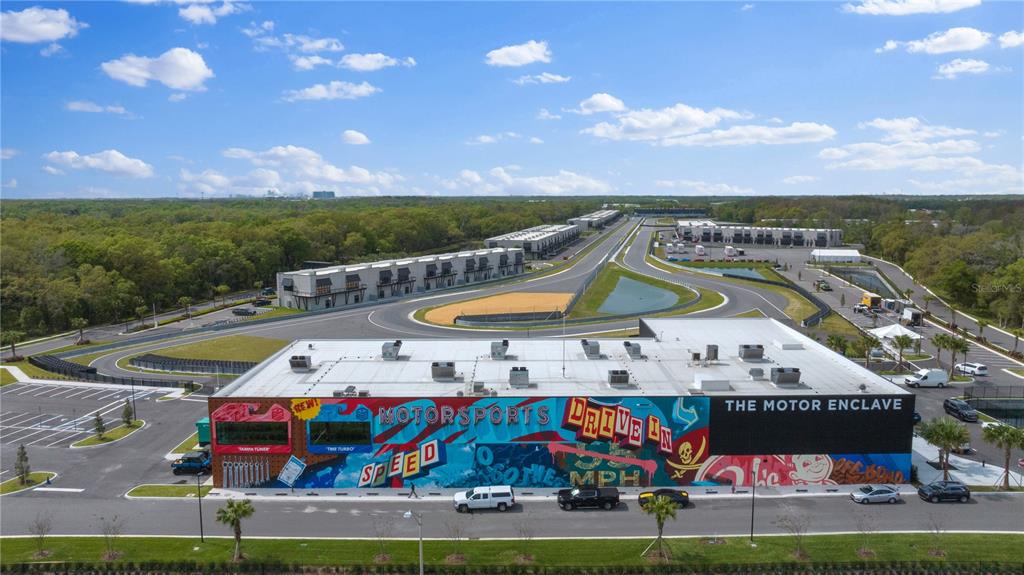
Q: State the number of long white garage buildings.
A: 4